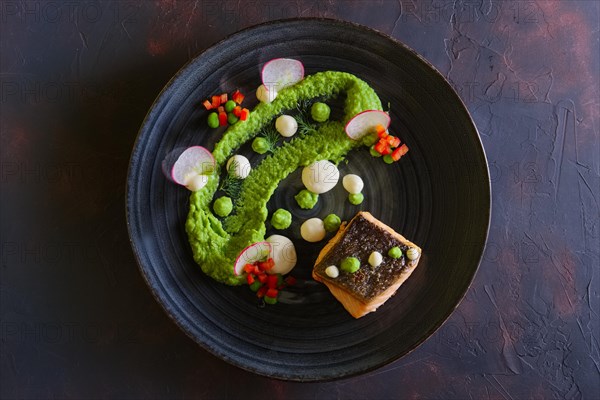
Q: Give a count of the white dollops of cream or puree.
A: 11